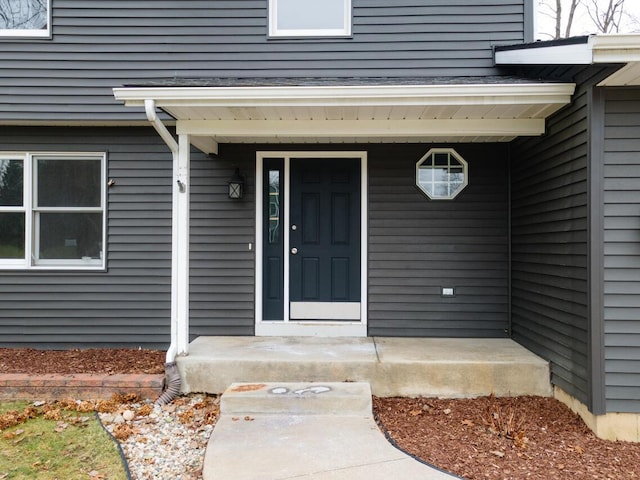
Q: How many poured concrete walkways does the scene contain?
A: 1